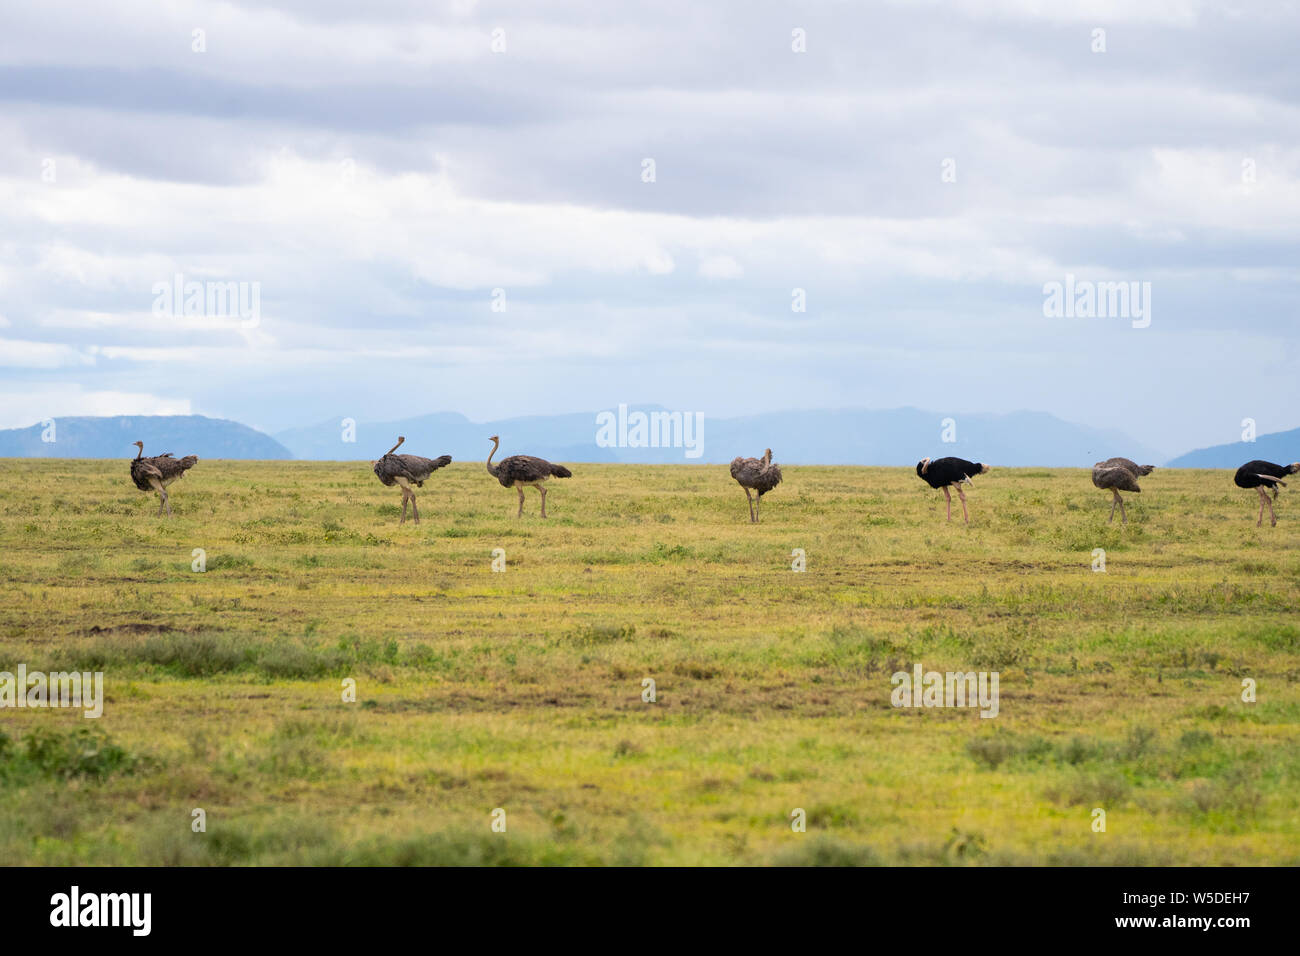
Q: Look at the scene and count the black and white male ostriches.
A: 2